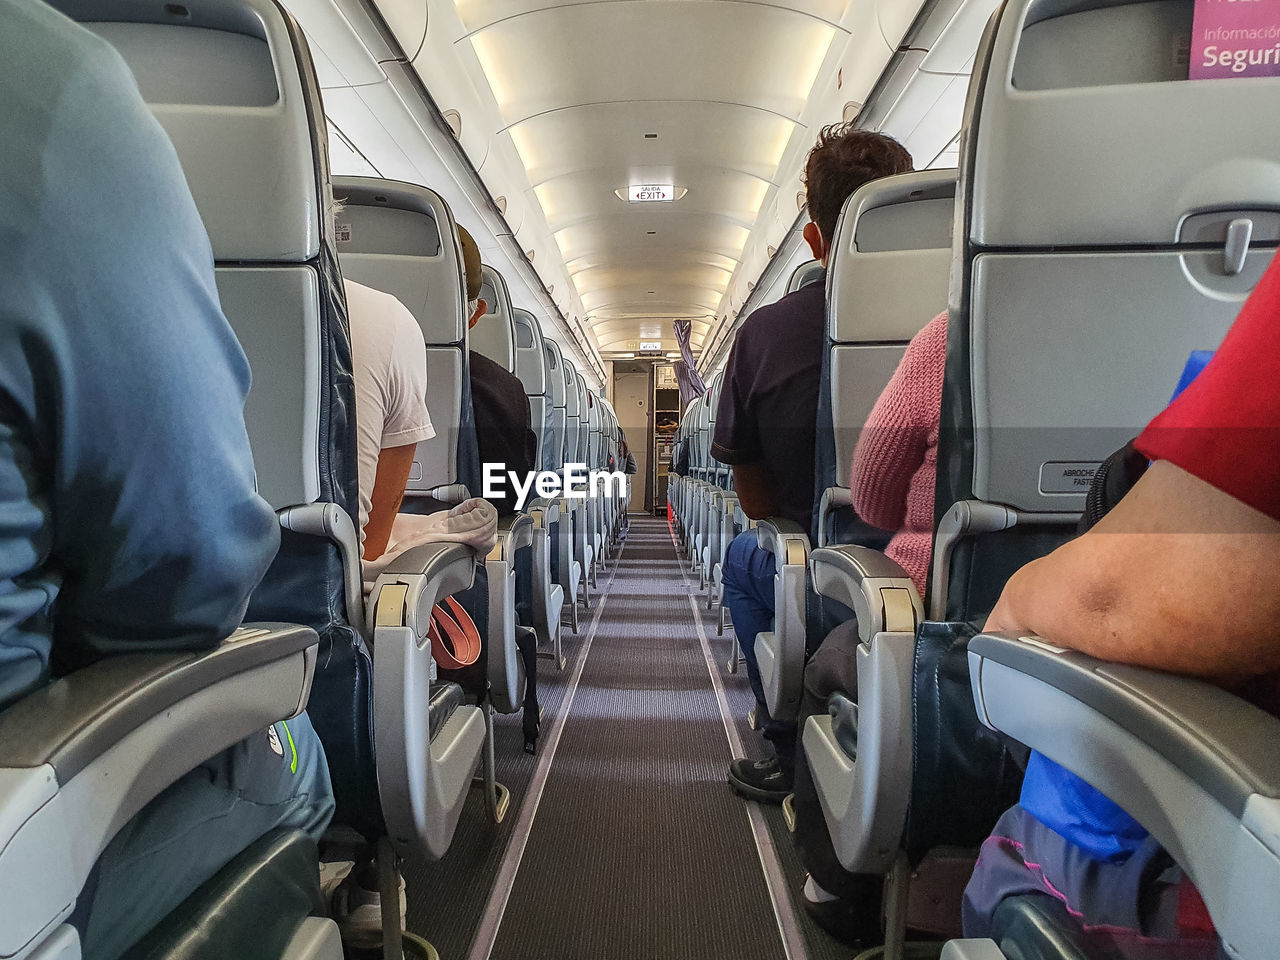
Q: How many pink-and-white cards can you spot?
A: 1